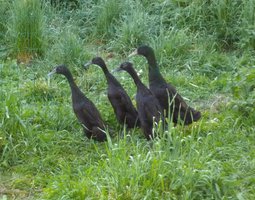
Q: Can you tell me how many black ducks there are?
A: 4